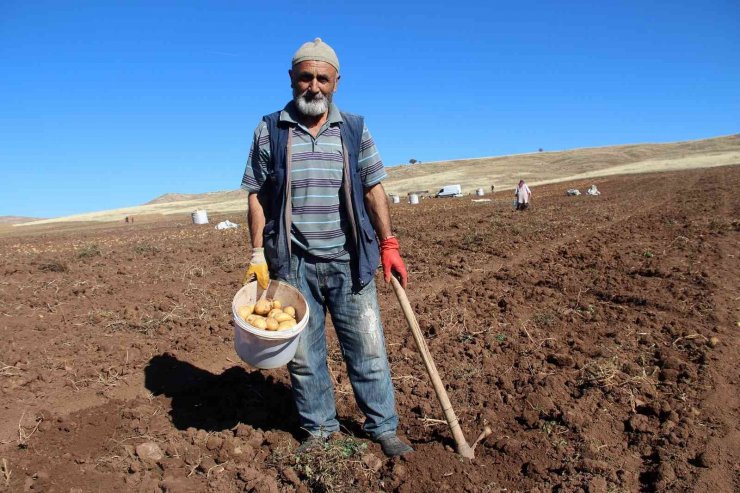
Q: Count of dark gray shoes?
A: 2